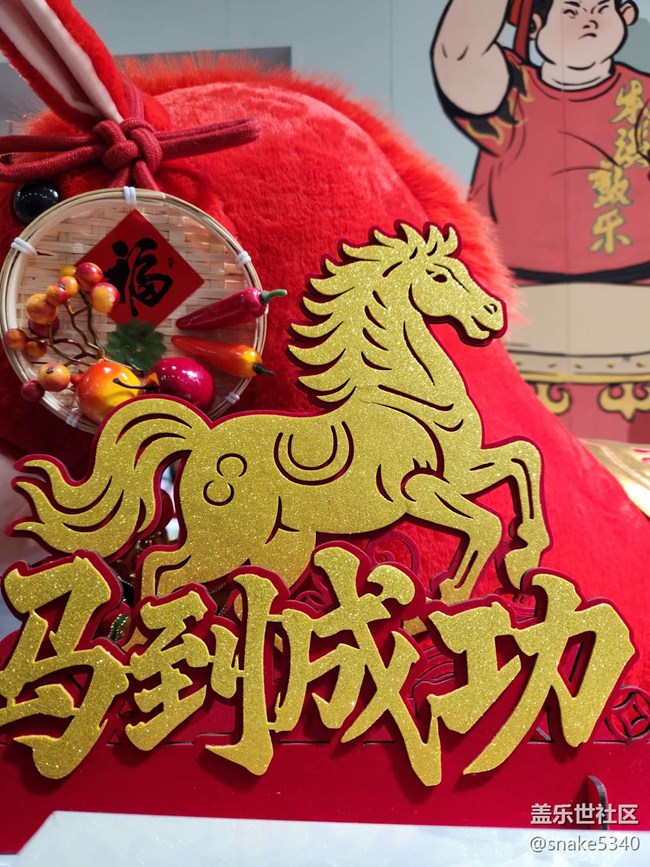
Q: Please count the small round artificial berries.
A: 11